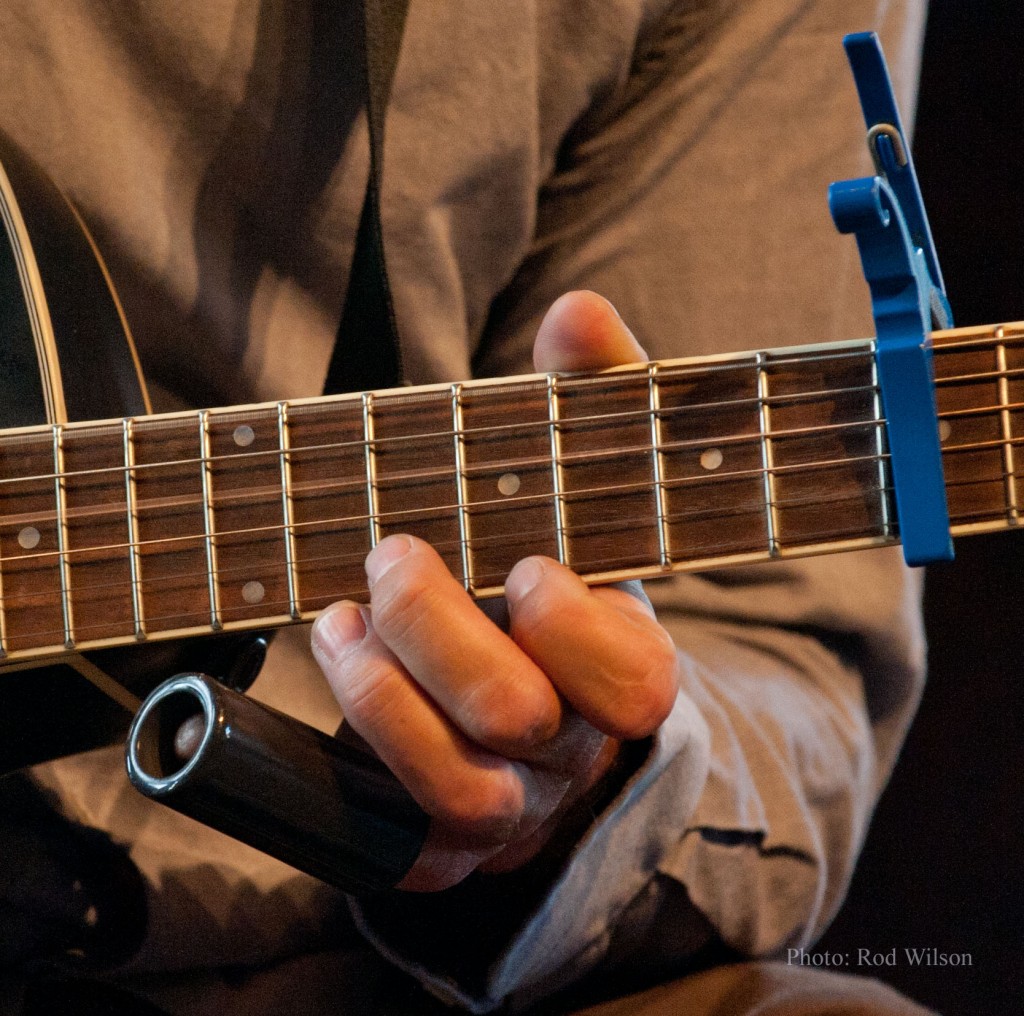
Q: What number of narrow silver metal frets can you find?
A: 12